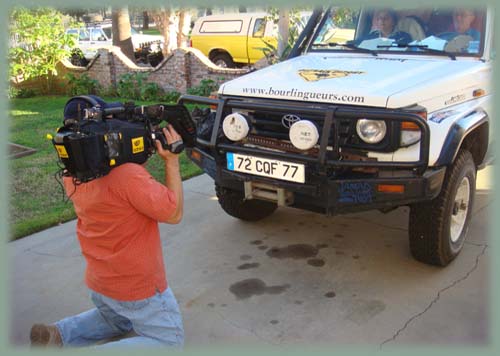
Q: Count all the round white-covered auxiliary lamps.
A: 2